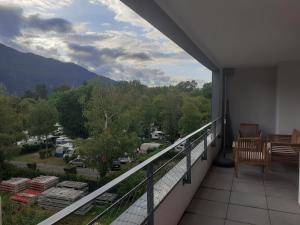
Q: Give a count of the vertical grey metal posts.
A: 4